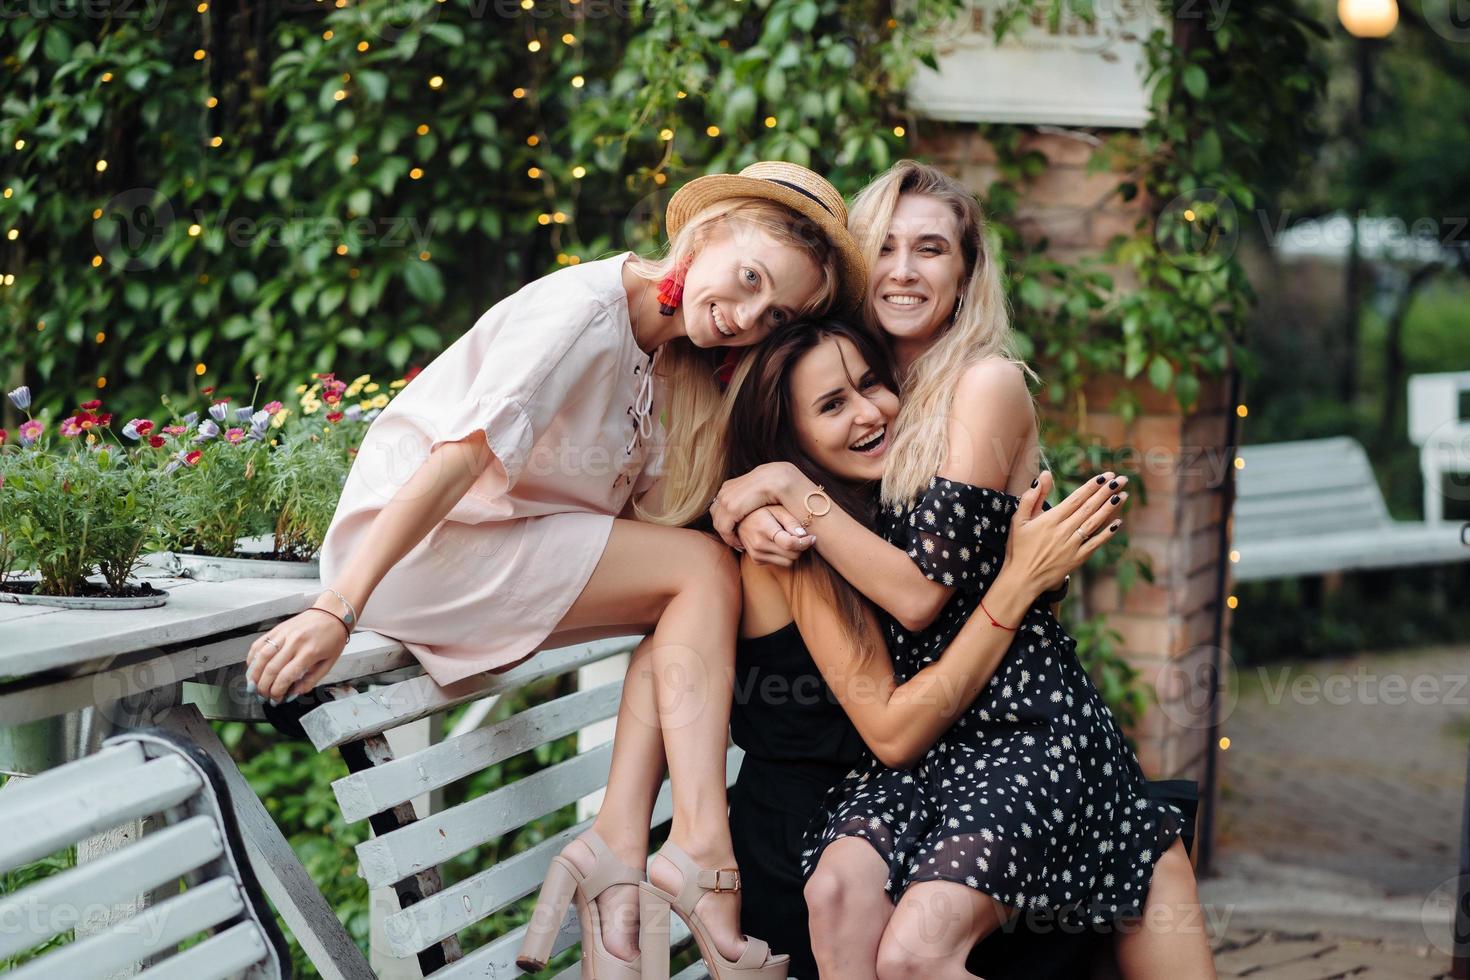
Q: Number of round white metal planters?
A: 2